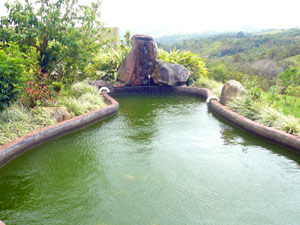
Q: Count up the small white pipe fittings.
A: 2